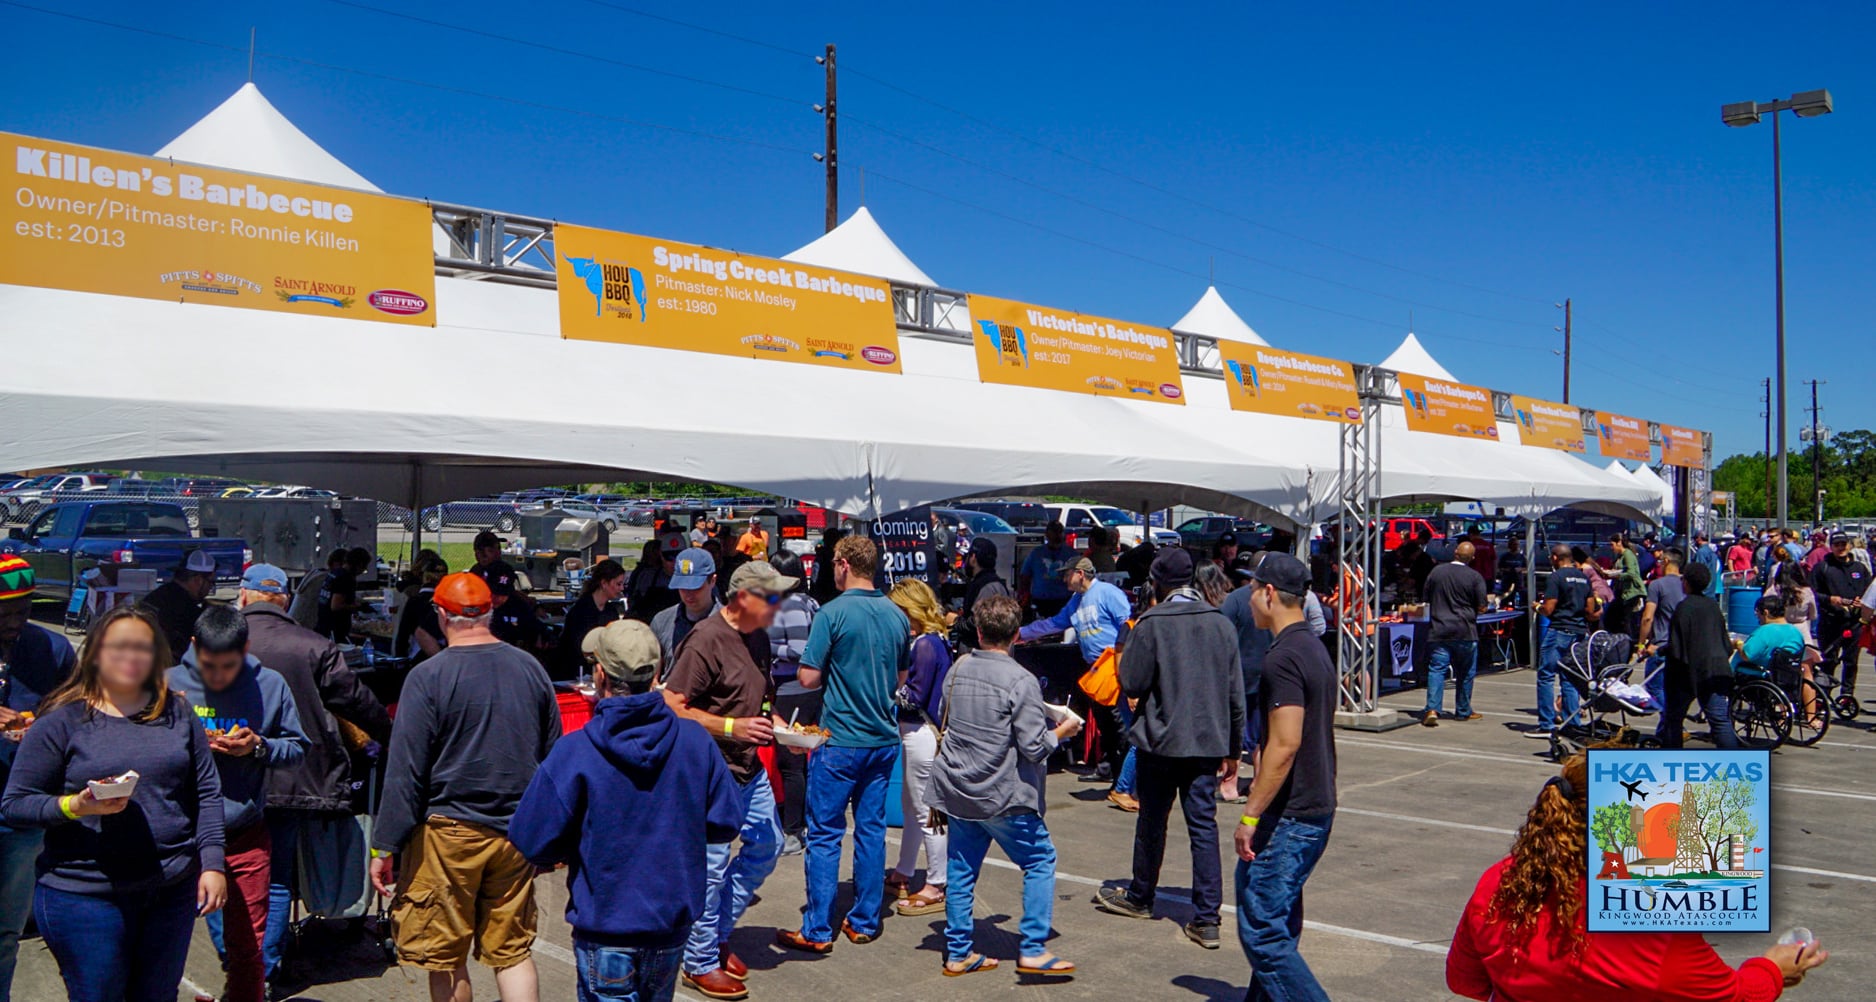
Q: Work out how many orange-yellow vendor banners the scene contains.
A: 8